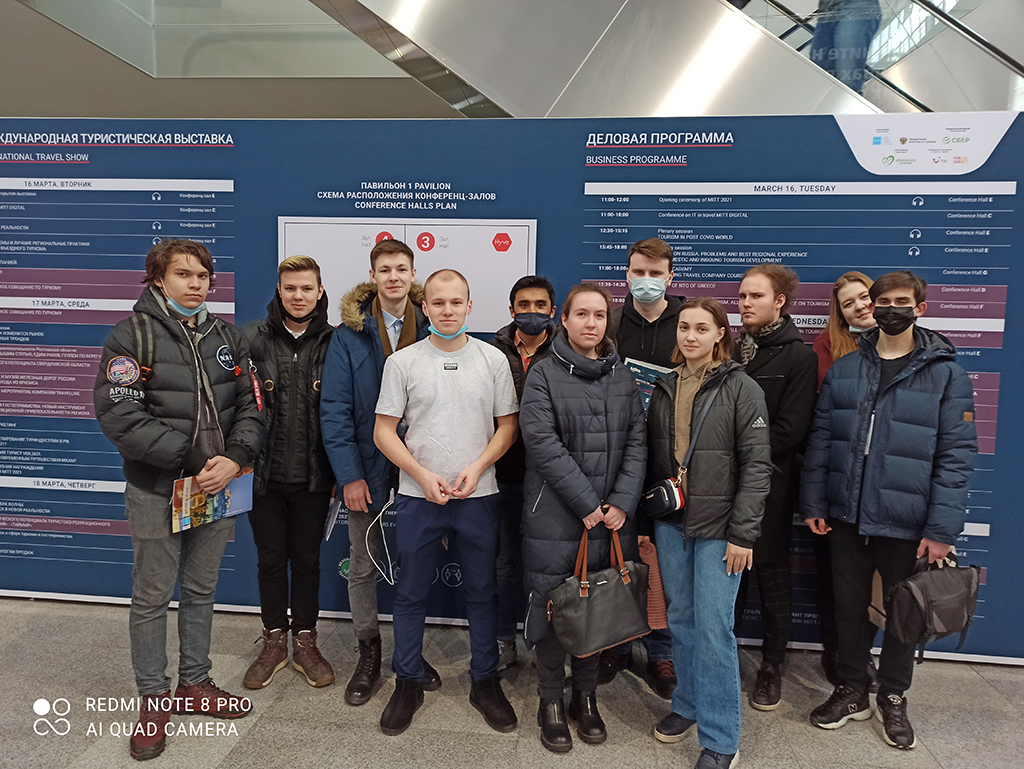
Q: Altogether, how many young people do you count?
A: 11